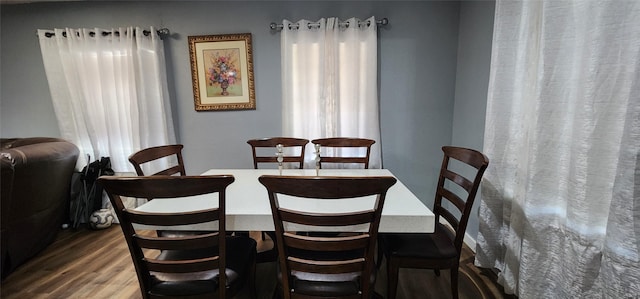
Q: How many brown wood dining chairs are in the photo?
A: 6